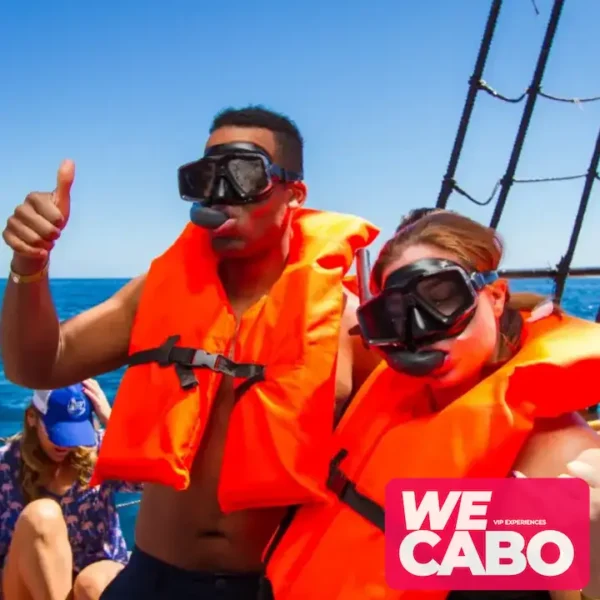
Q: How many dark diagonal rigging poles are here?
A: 3